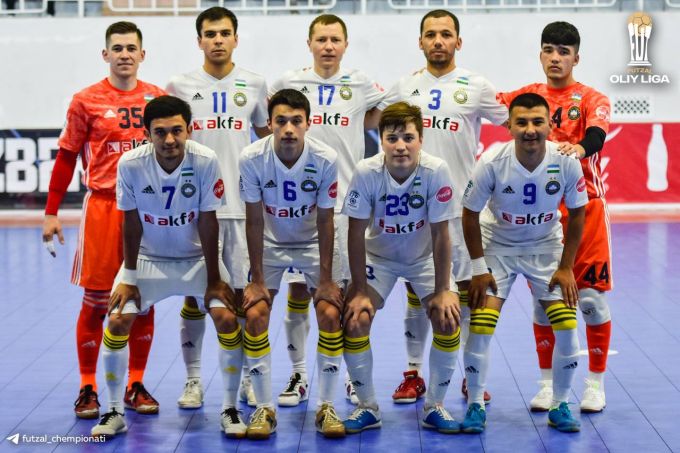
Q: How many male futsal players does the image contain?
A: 9